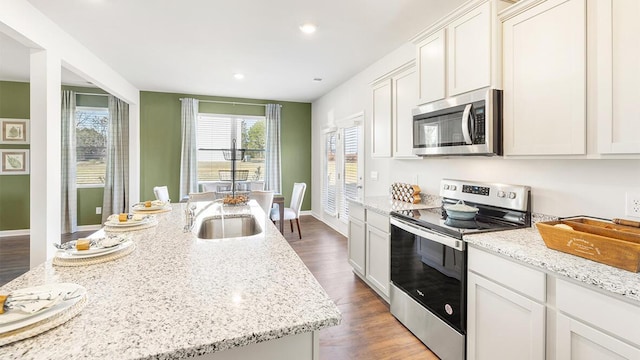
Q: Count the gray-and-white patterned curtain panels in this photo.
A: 4